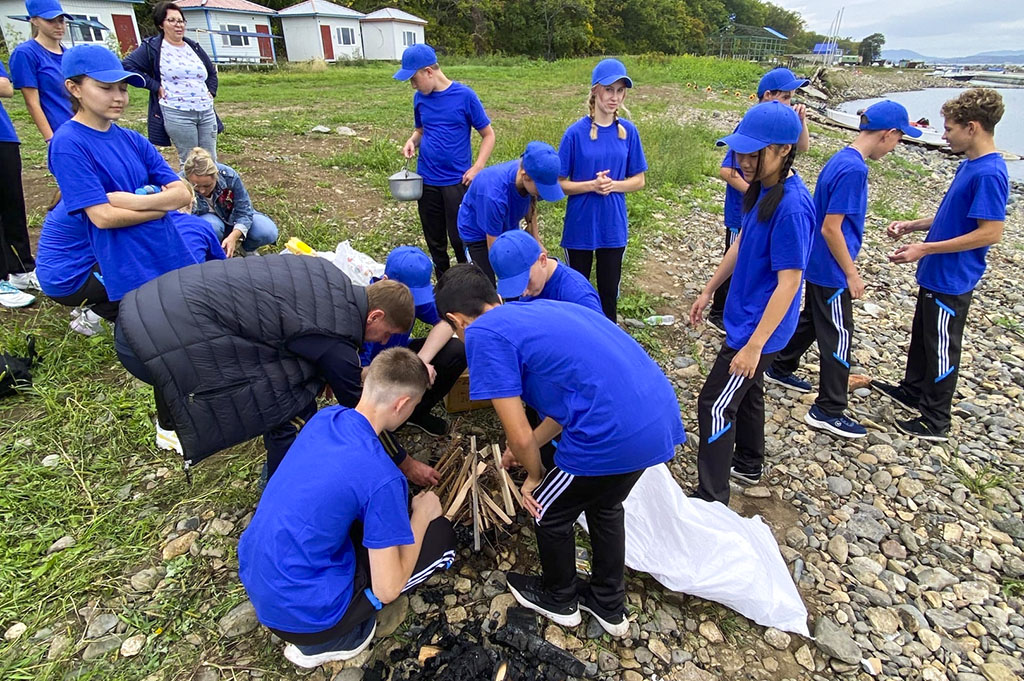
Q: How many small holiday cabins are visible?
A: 4